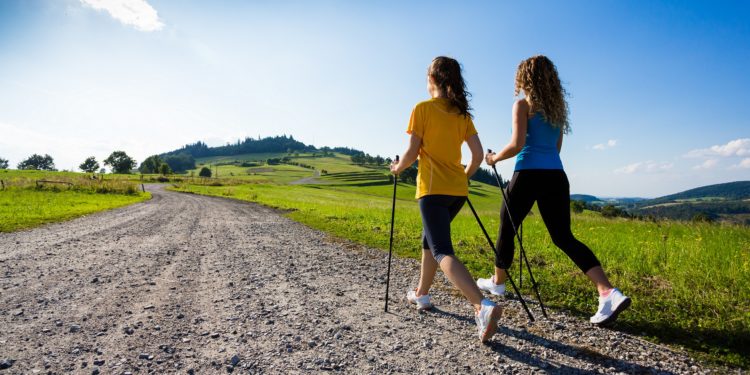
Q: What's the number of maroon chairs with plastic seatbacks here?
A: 0